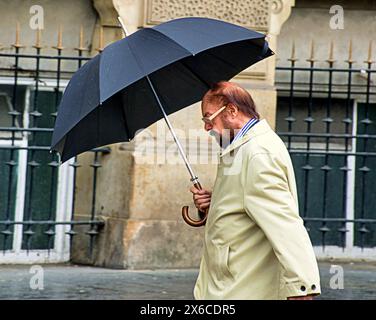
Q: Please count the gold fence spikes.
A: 10